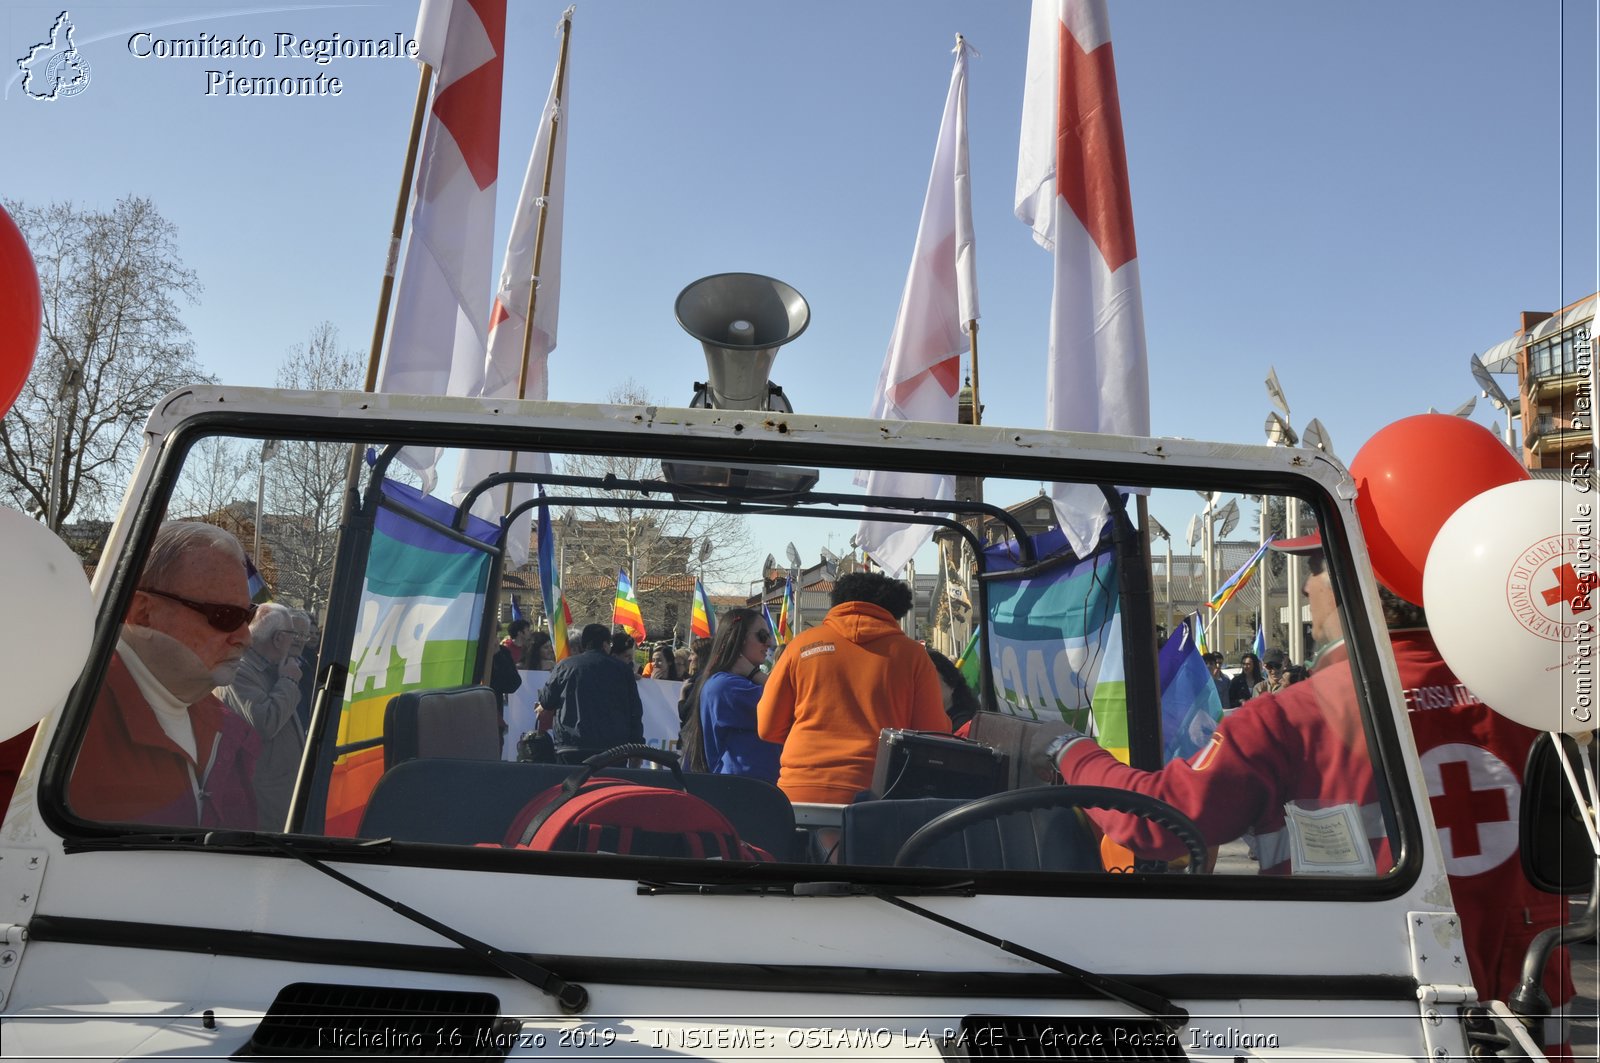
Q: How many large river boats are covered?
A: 0